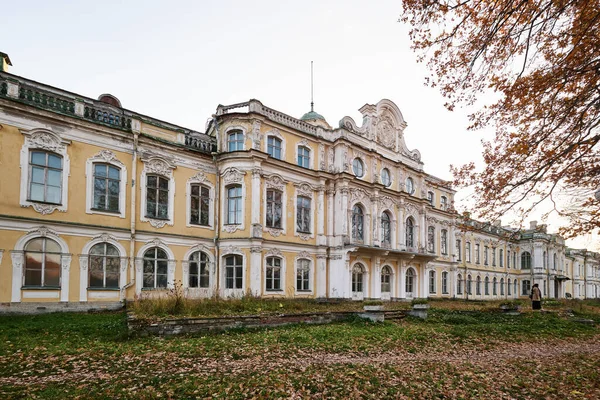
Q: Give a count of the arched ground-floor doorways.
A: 3